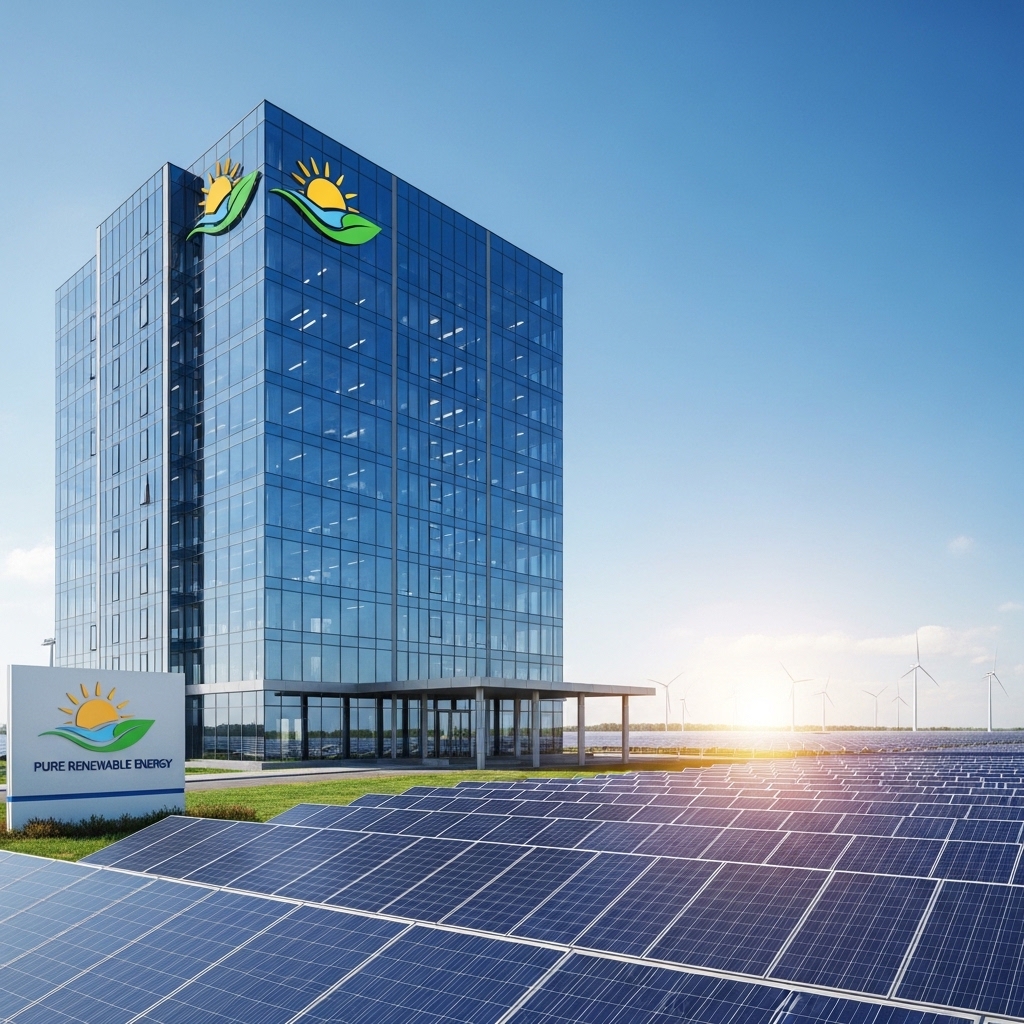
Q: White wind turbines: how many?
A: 8